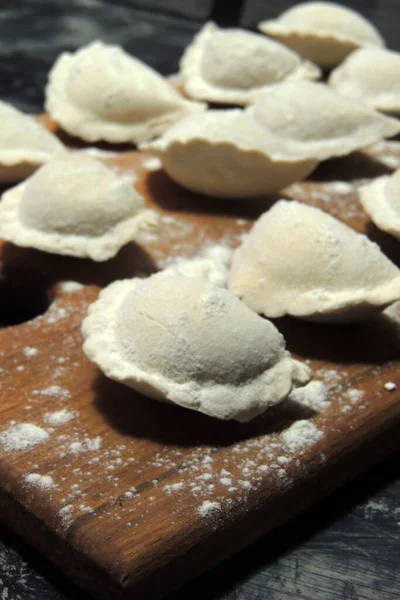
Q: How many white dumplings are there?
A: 11